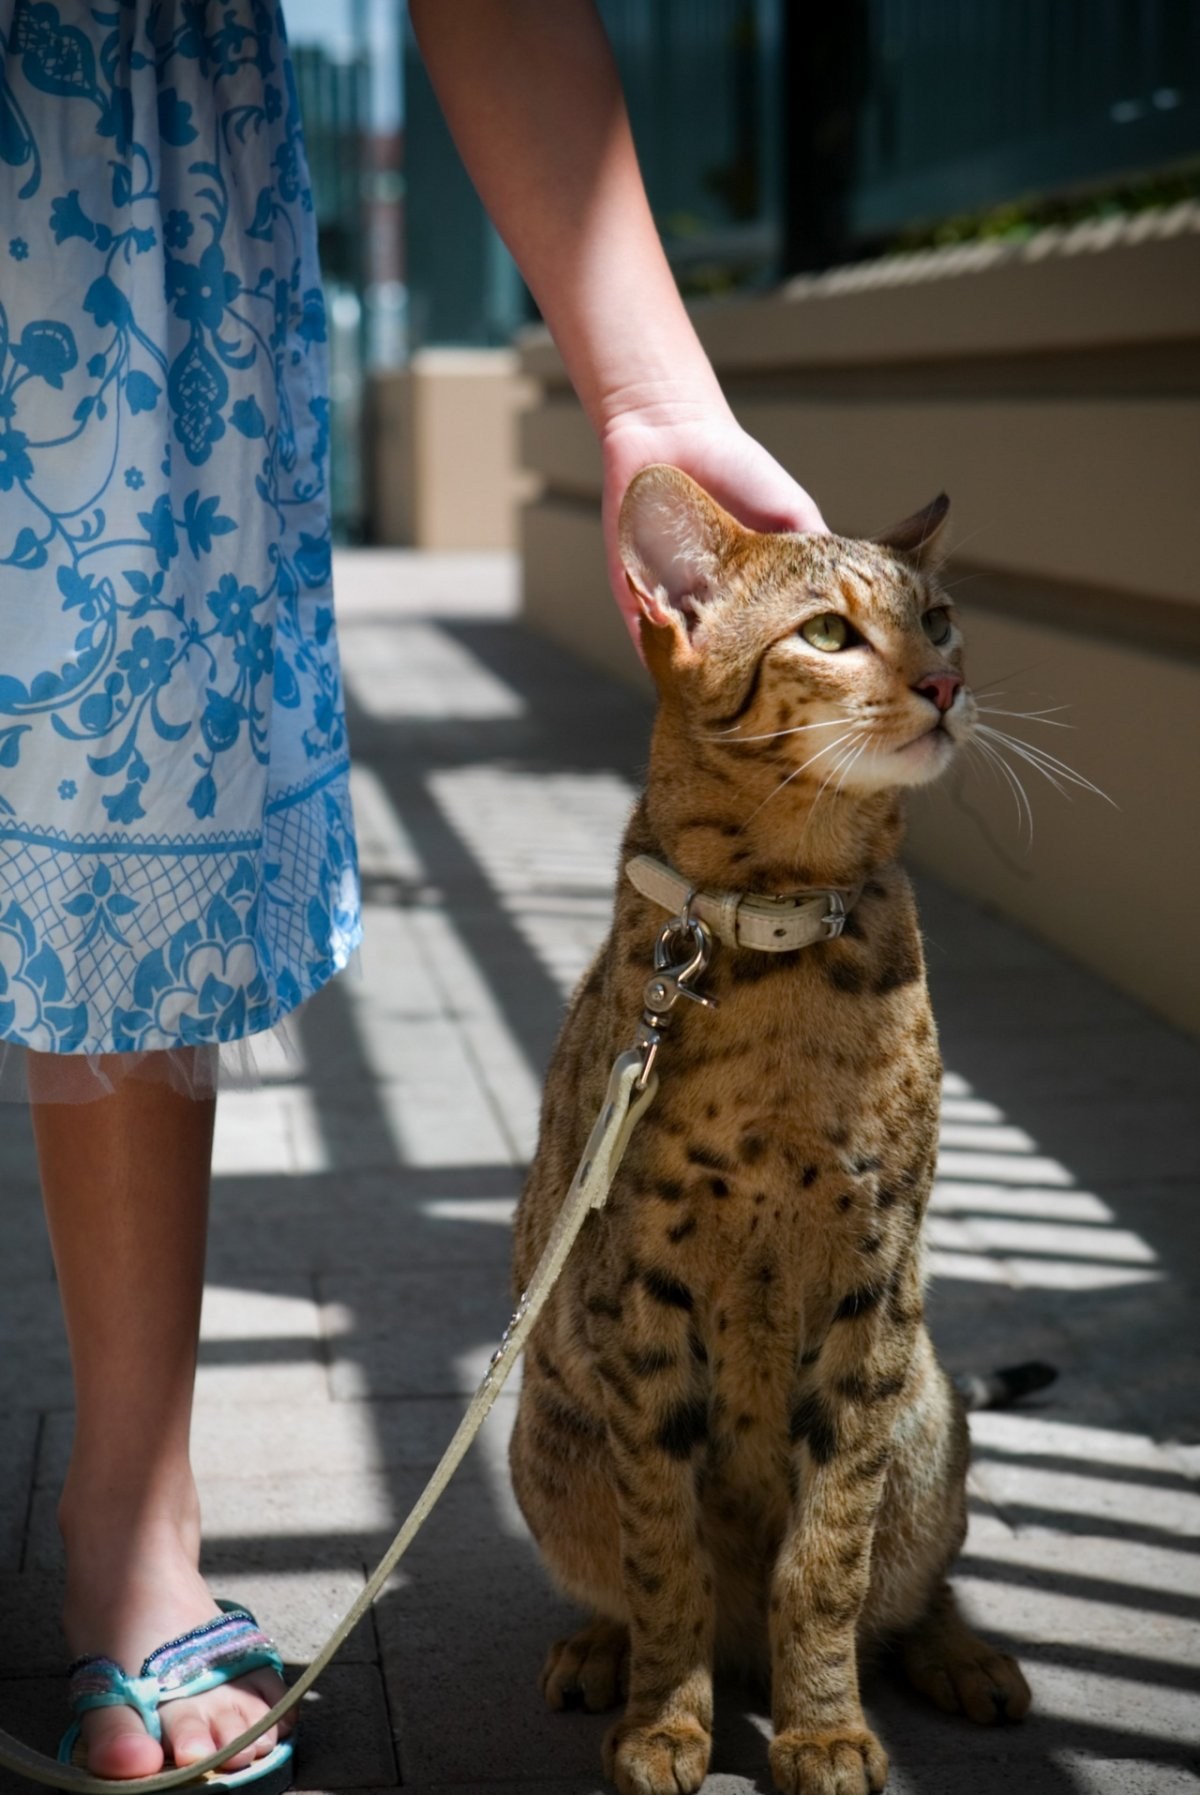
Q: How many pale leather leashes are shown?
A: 1